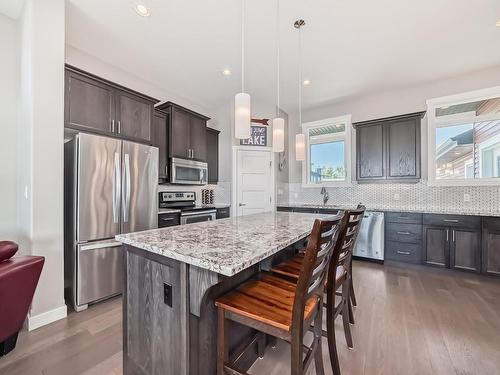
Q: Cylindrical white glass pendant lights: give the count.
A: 3